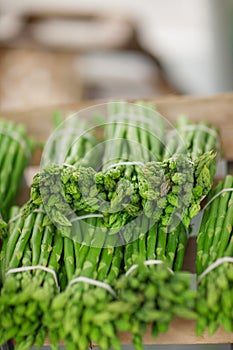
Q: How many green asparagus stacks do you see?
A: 8